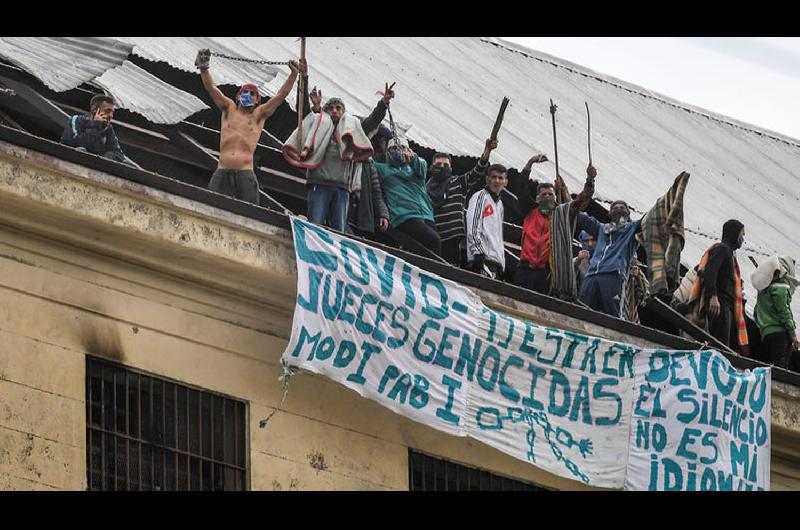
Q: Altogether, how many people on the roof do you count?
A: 12